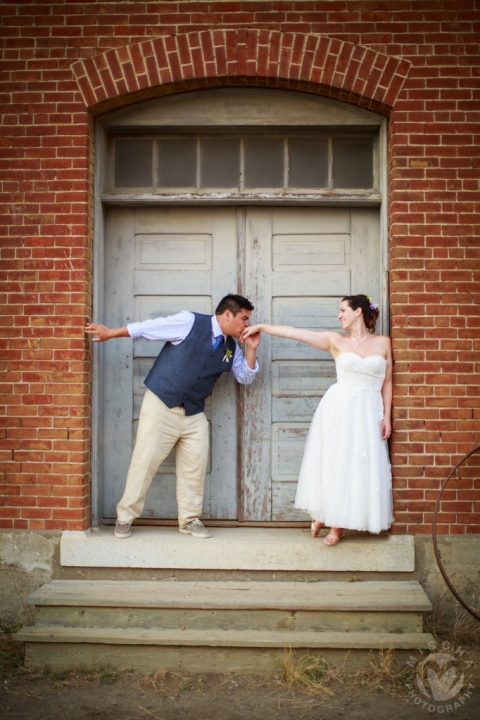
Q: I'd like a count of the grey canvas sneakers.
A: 2